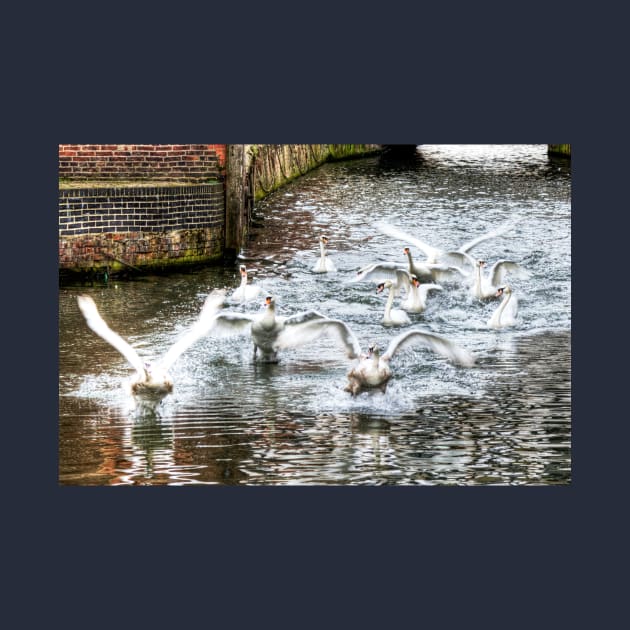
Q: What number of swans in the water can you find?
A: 11